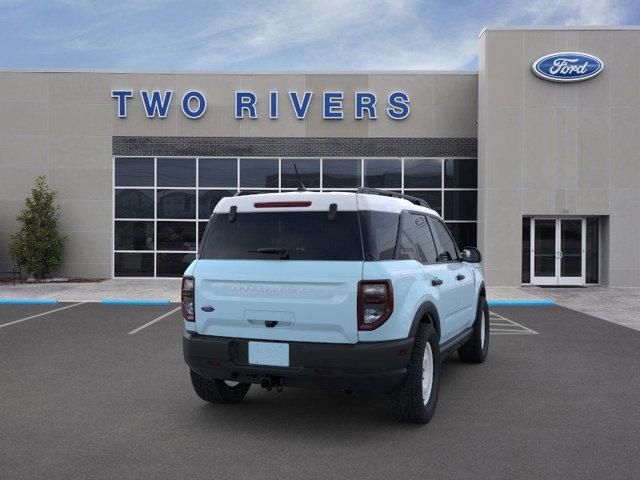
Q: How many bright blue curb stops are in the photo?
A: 3